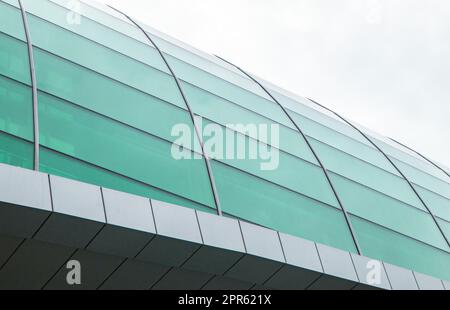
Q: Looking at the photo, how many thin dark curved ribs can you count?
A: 5